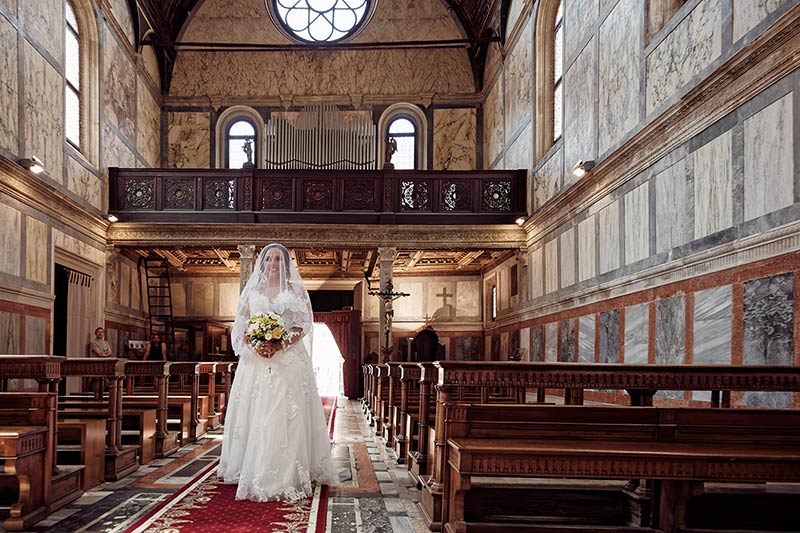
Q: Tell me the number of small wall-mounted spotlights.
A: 4